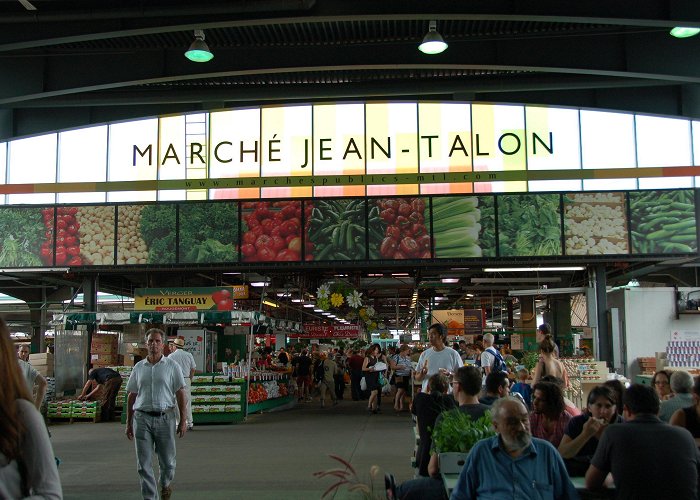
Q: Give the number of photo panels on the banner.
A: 11